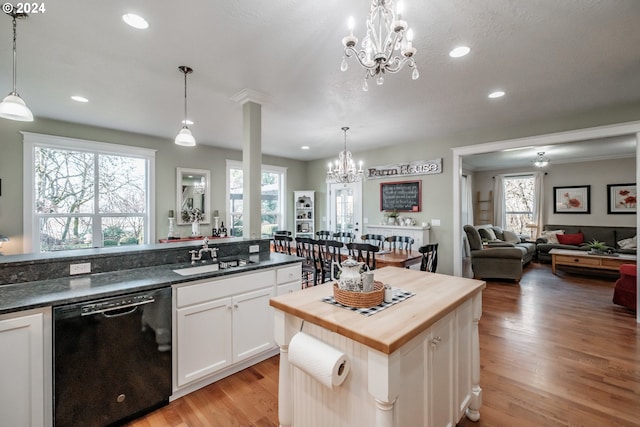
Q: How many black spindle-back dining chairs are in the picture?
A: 10